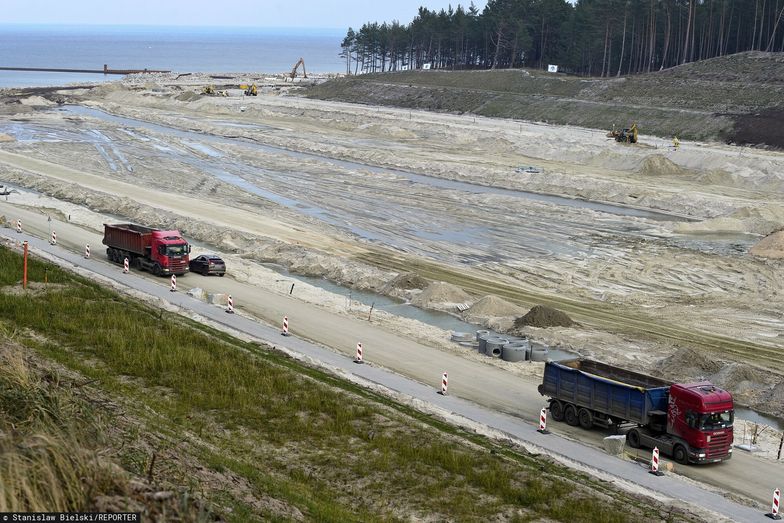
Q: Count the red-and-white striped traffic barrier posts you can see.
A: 12